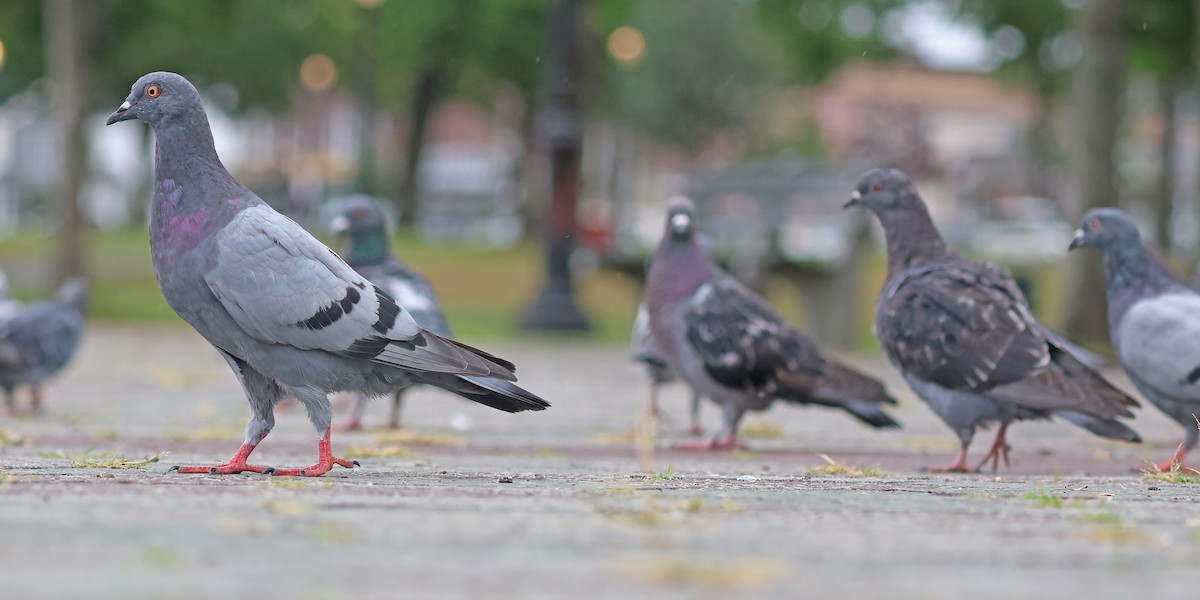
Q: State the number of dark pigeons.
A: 2